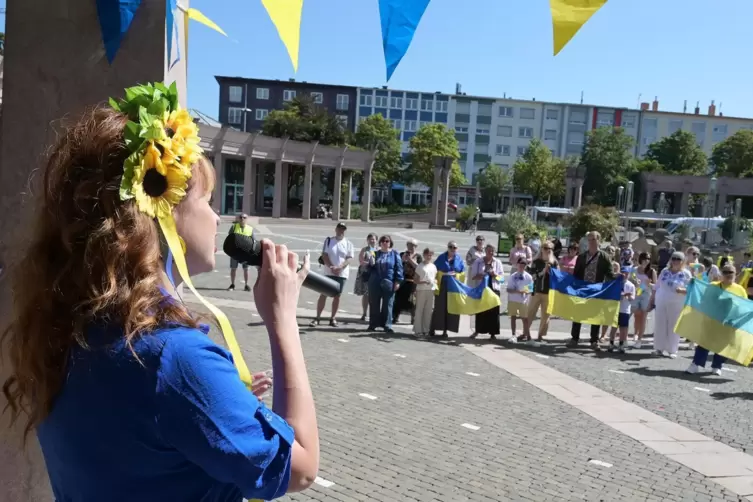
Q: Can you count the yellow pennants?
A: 3